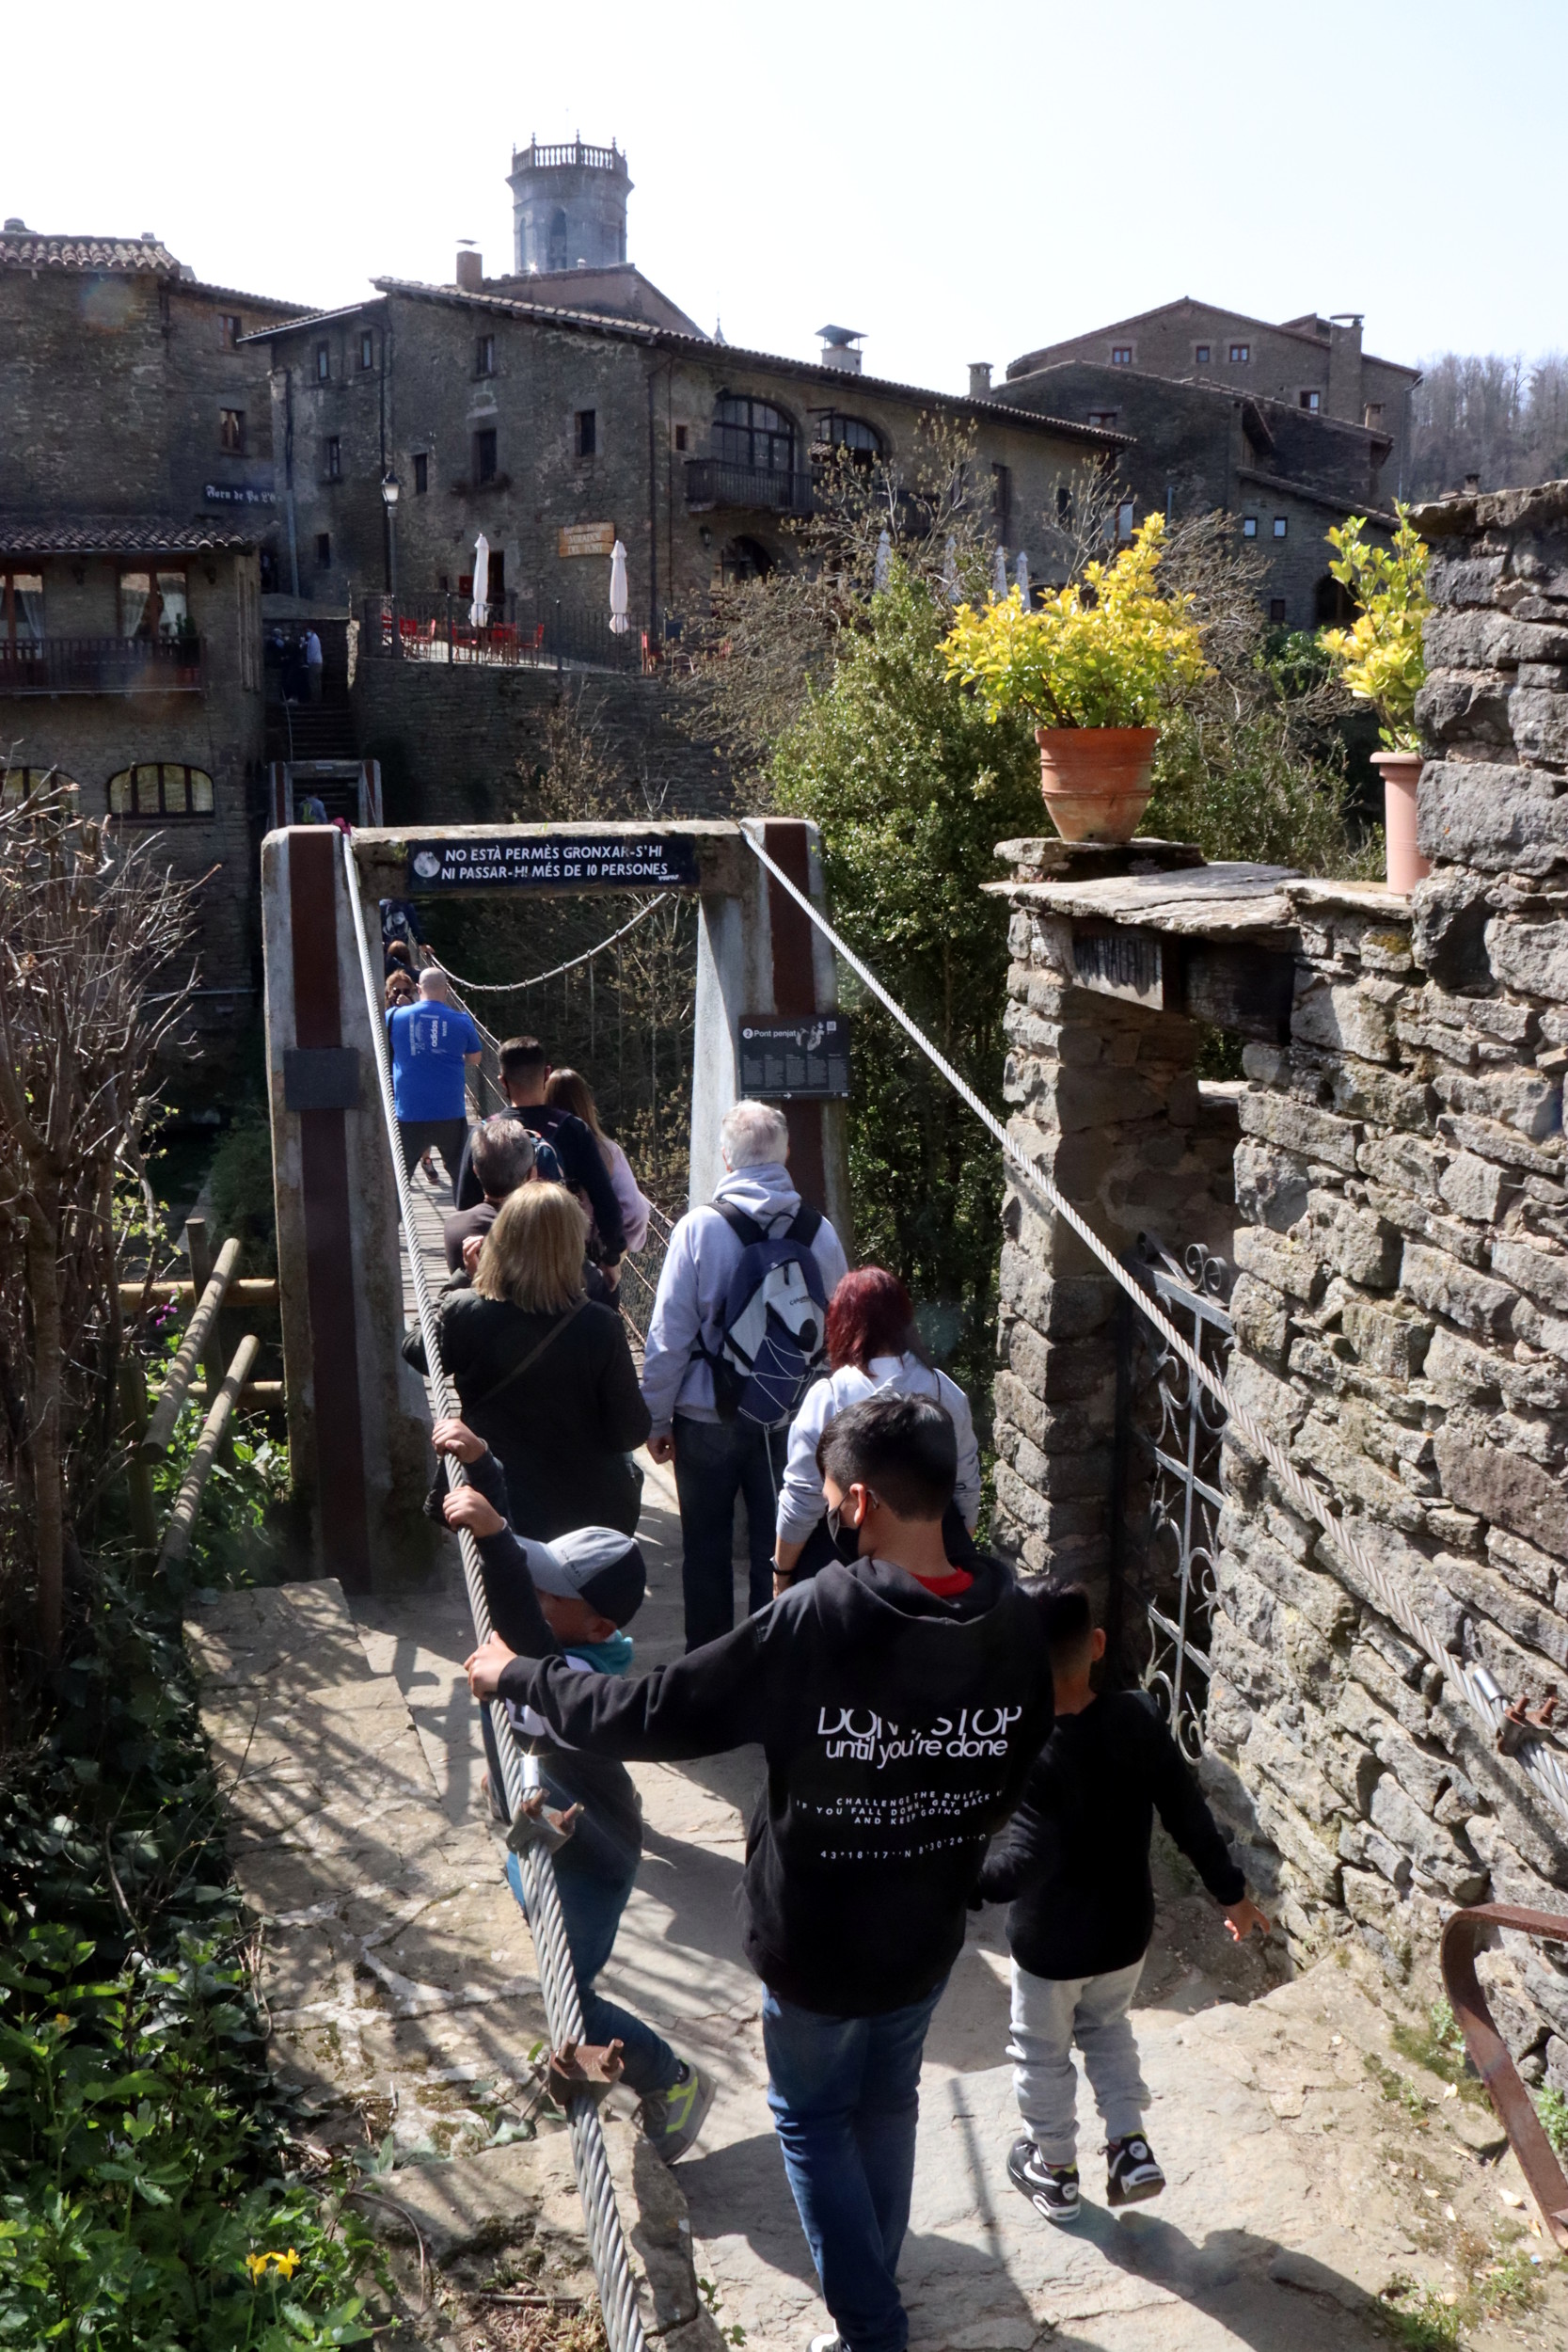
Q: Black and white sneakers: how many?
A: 2